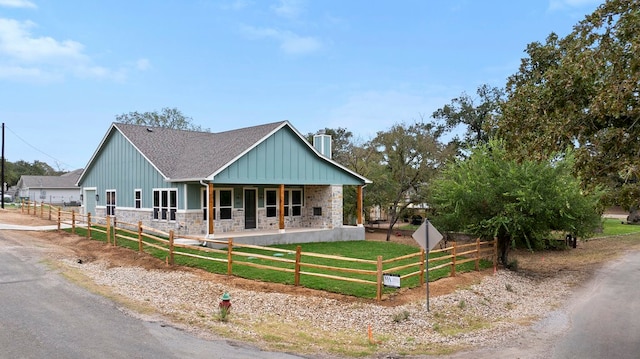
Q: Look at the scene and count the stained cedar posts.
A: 3